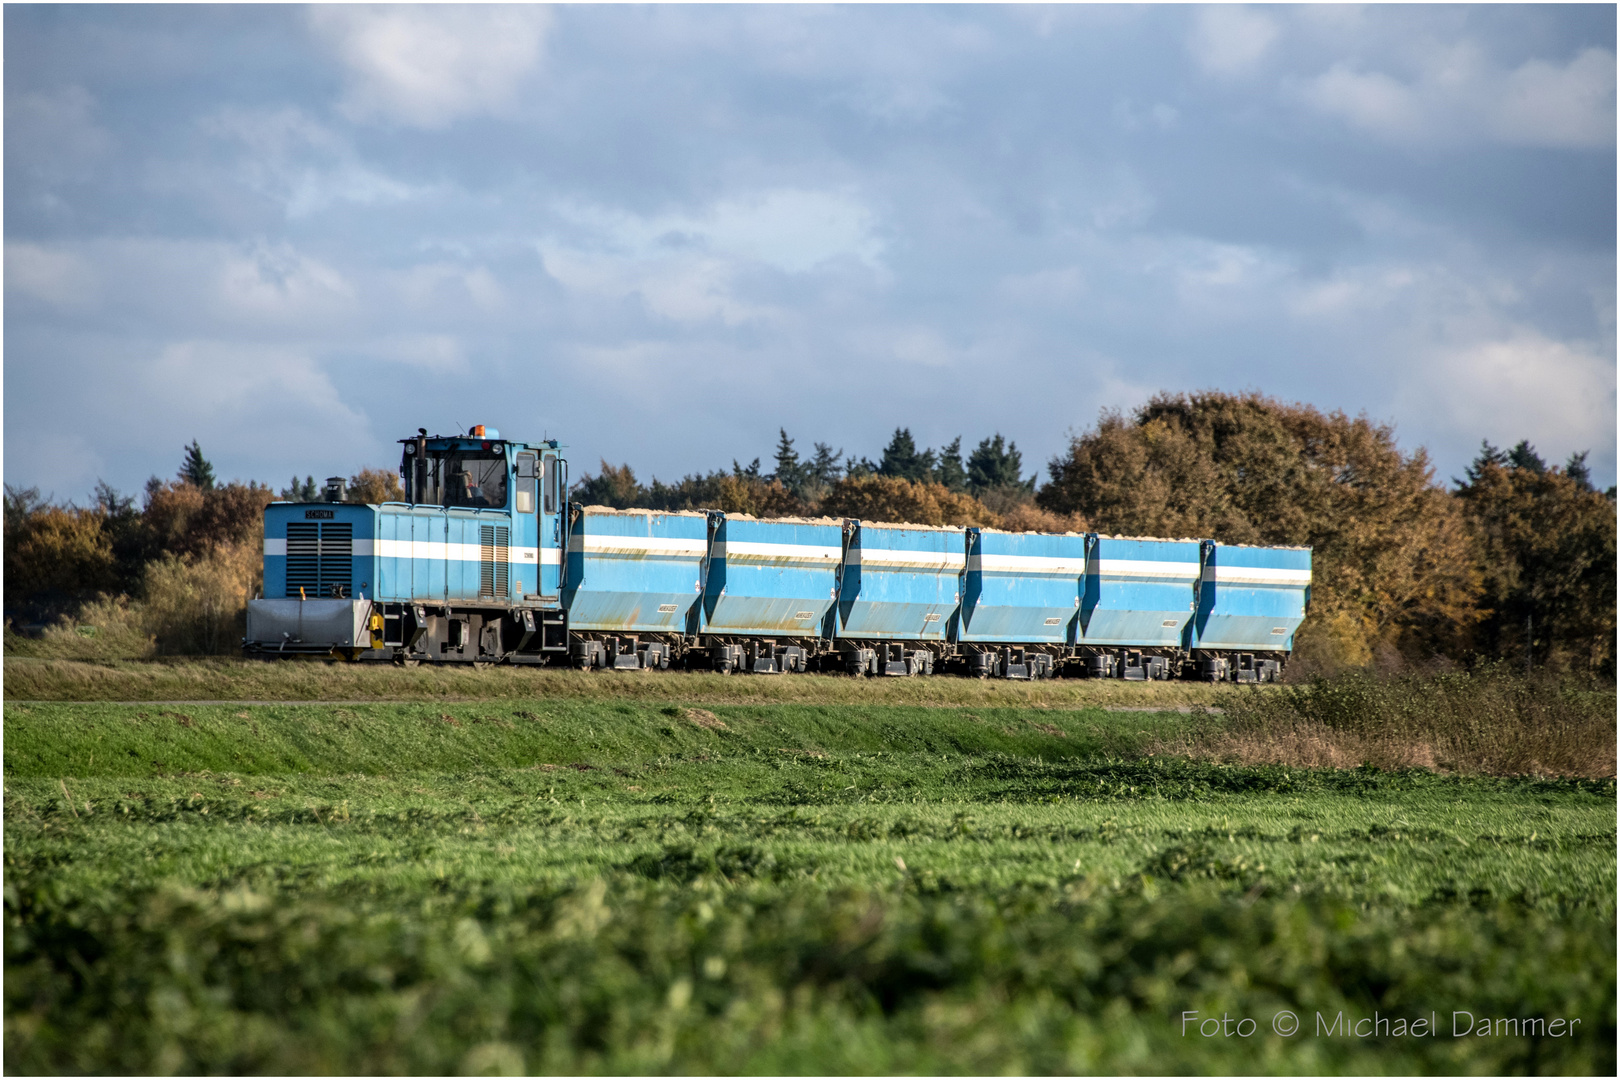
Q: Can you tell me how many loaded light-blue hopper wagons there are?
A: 6